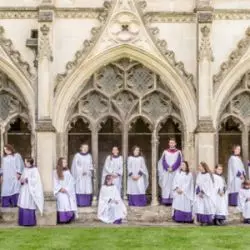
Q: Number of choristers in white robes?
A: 13